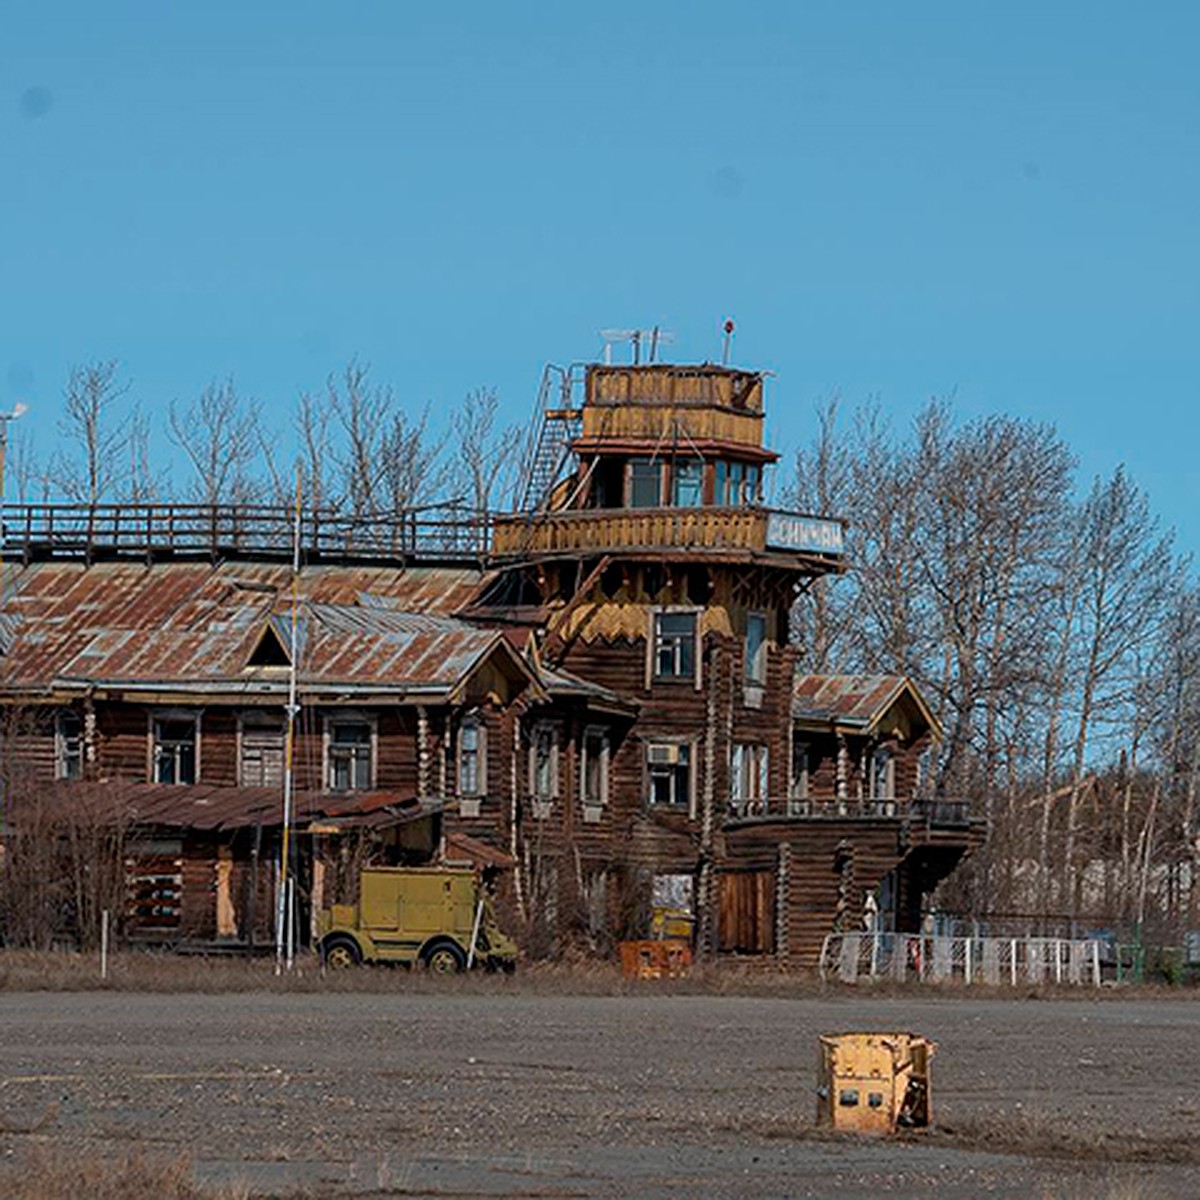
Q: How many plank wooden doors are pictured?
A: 1